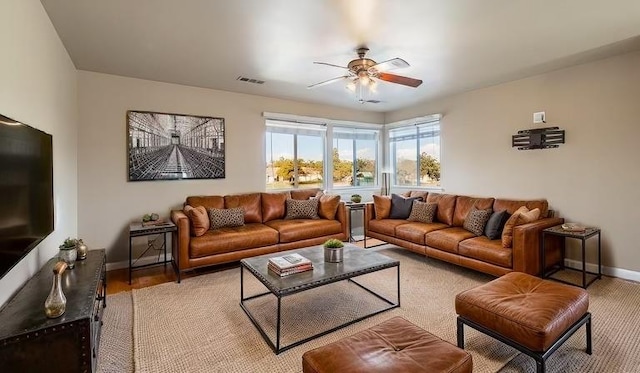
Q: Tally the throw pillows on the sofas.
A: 10